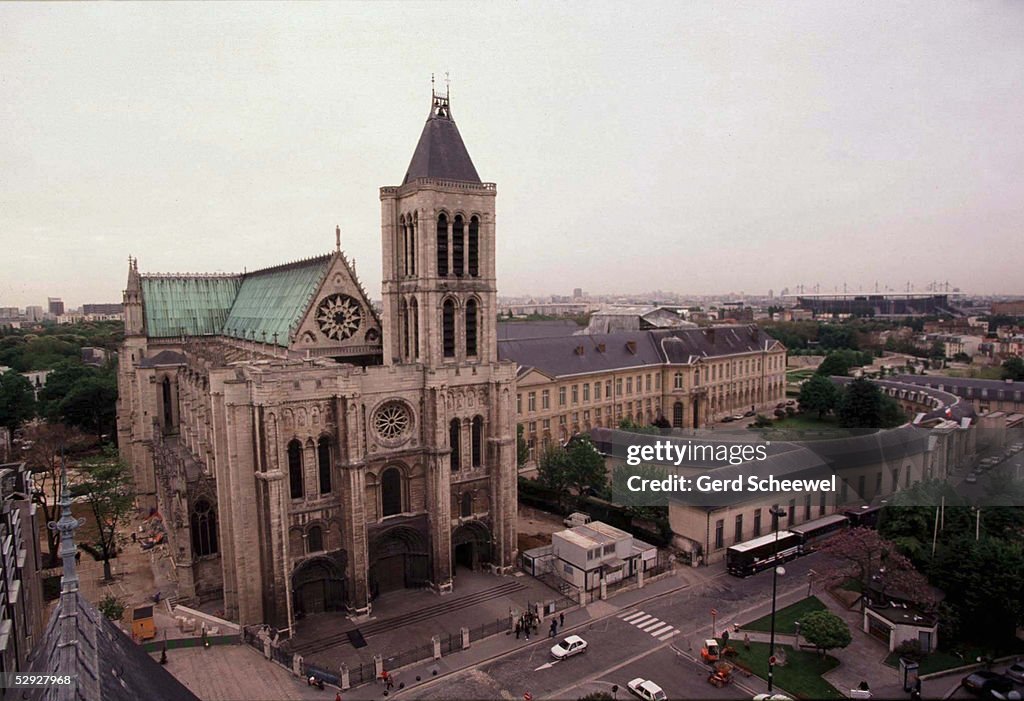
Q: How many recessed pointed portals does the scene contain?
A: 3